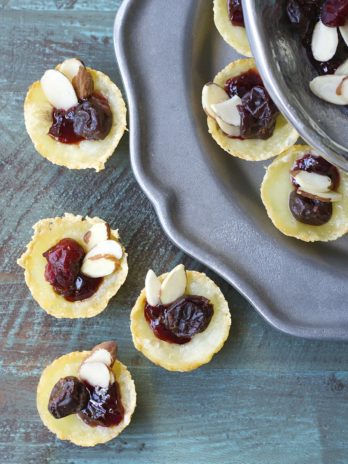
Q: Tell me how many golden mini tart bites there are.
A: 7